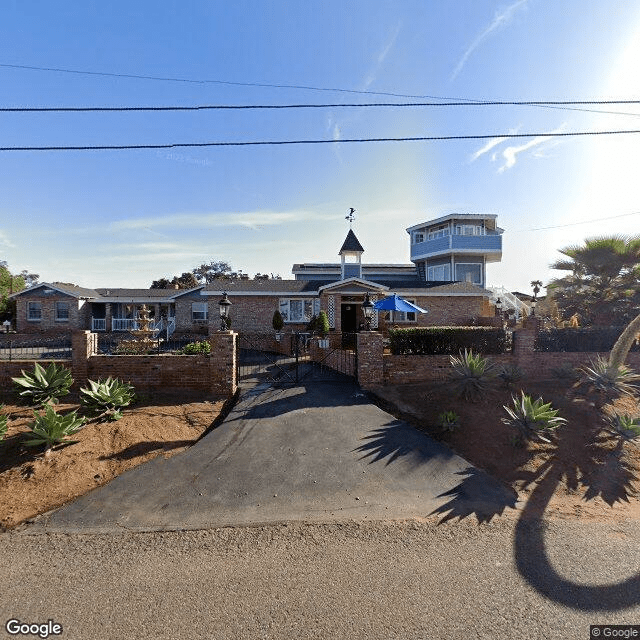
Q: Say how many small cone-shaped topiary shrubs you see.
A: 2